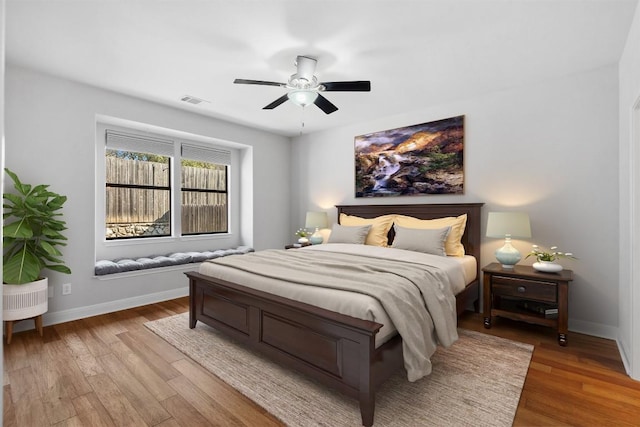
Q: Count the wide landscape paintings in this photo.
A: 1